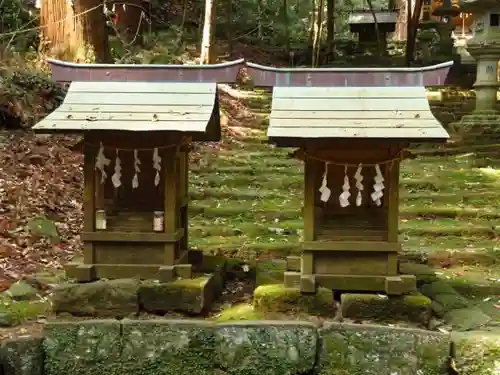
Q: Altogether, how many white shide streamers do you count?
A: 8